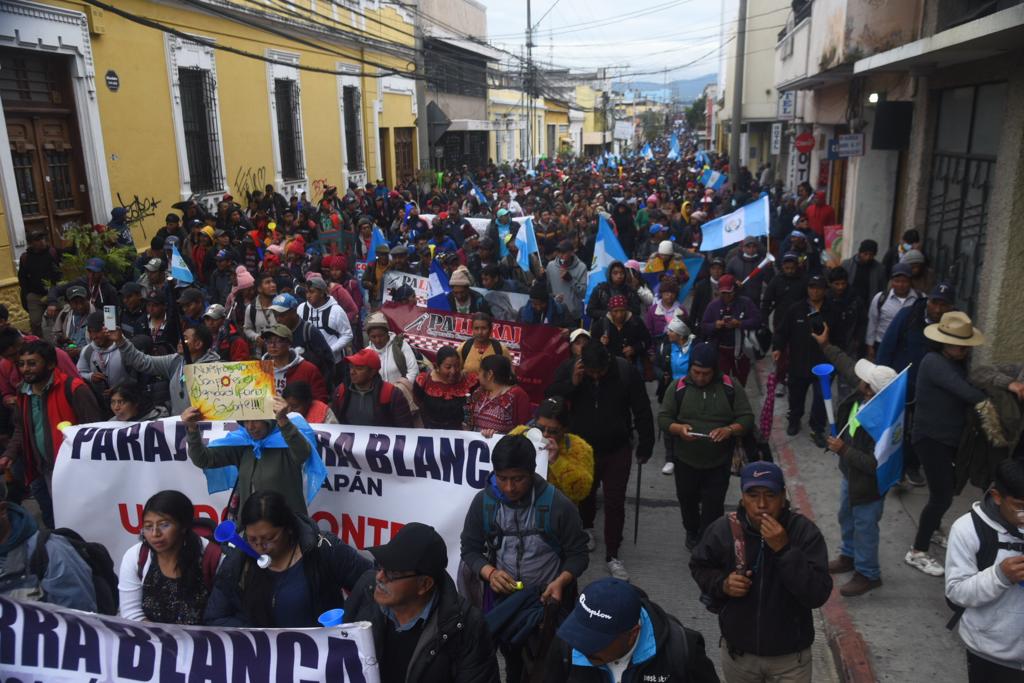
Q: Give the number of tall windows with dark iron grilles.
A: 3